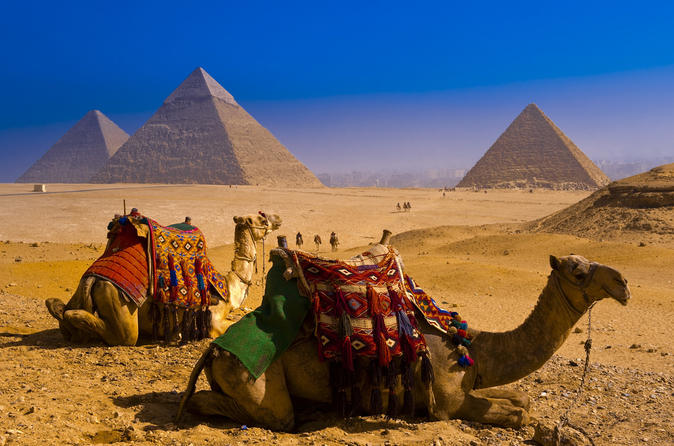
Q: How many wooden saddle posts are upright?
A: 4